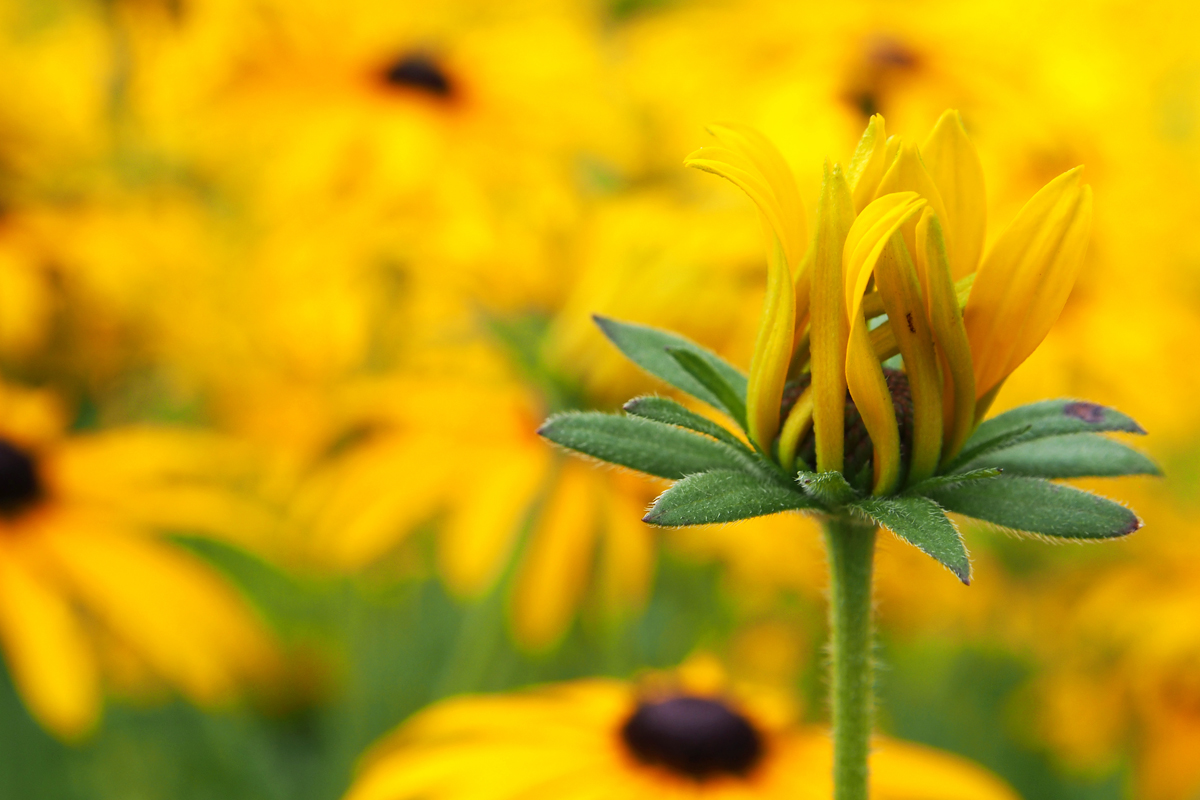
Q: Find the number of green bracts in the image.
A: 12